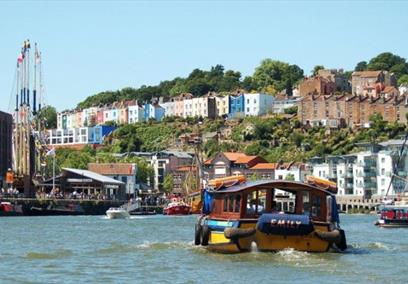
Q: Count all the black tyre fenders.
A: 3